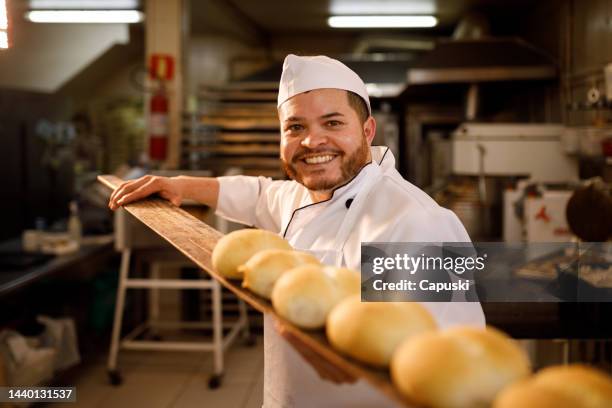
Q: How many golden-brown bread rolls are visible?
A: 6